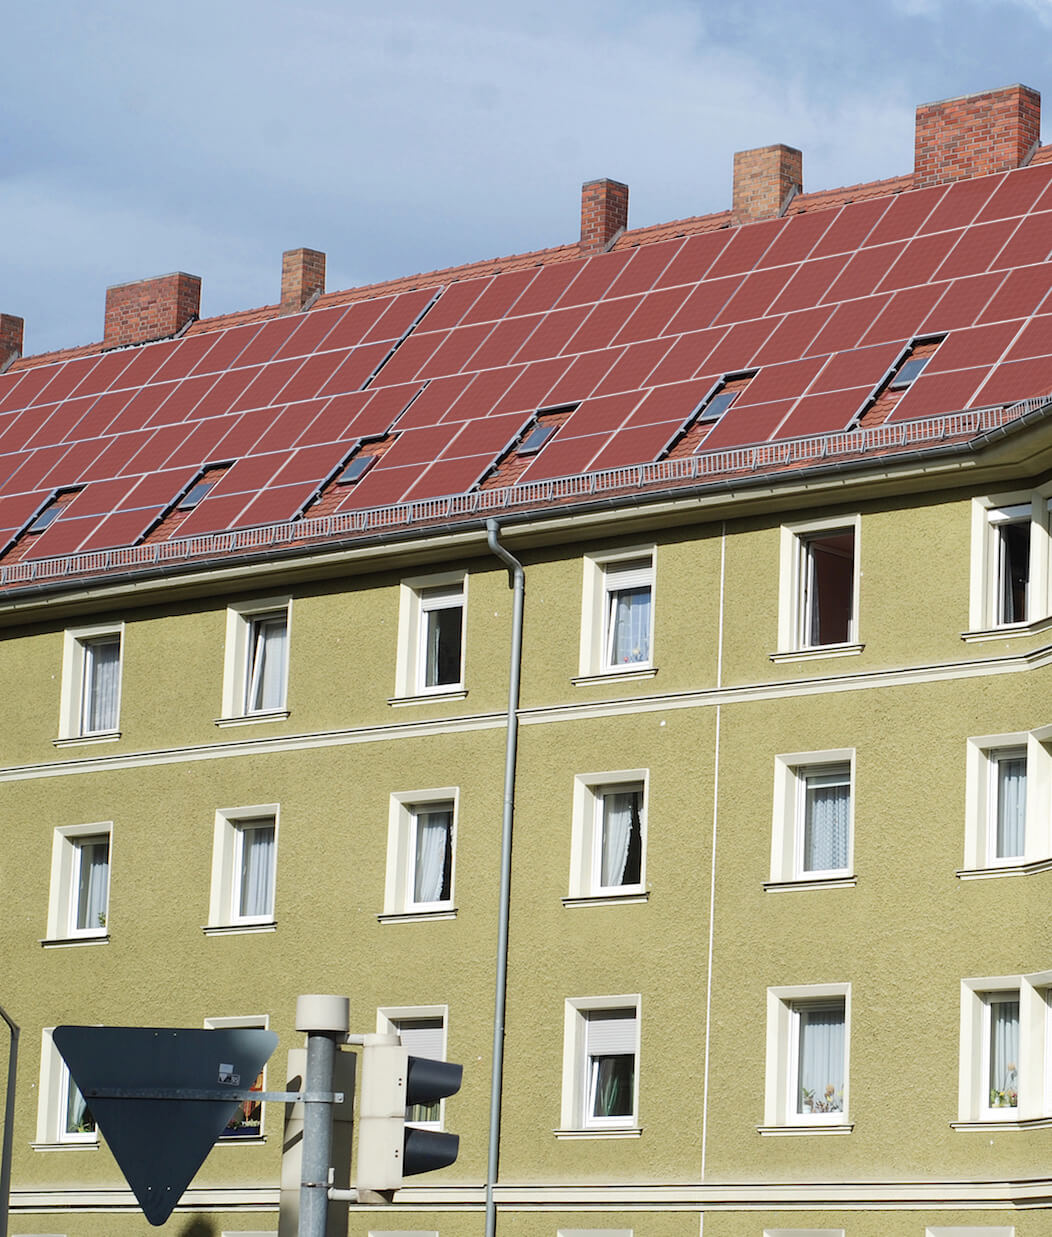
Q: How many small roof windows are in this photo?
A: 6